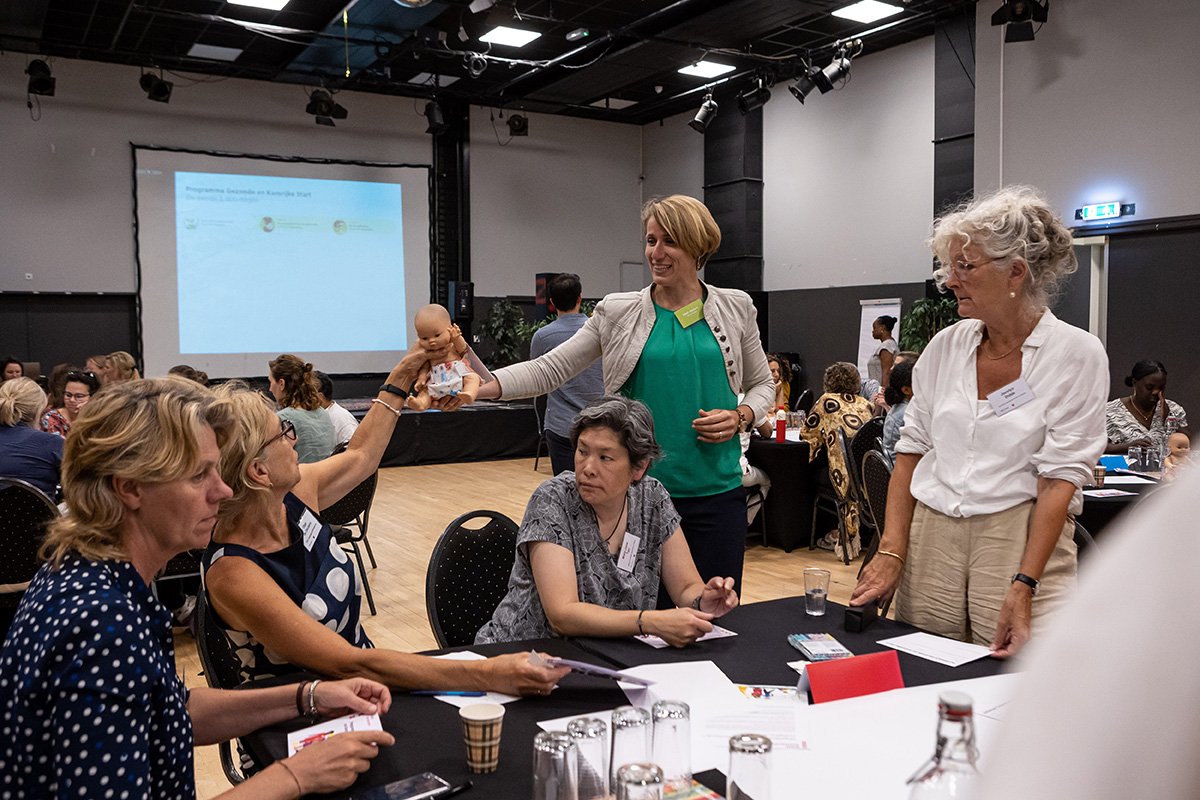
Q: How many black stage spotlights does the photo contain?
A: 10